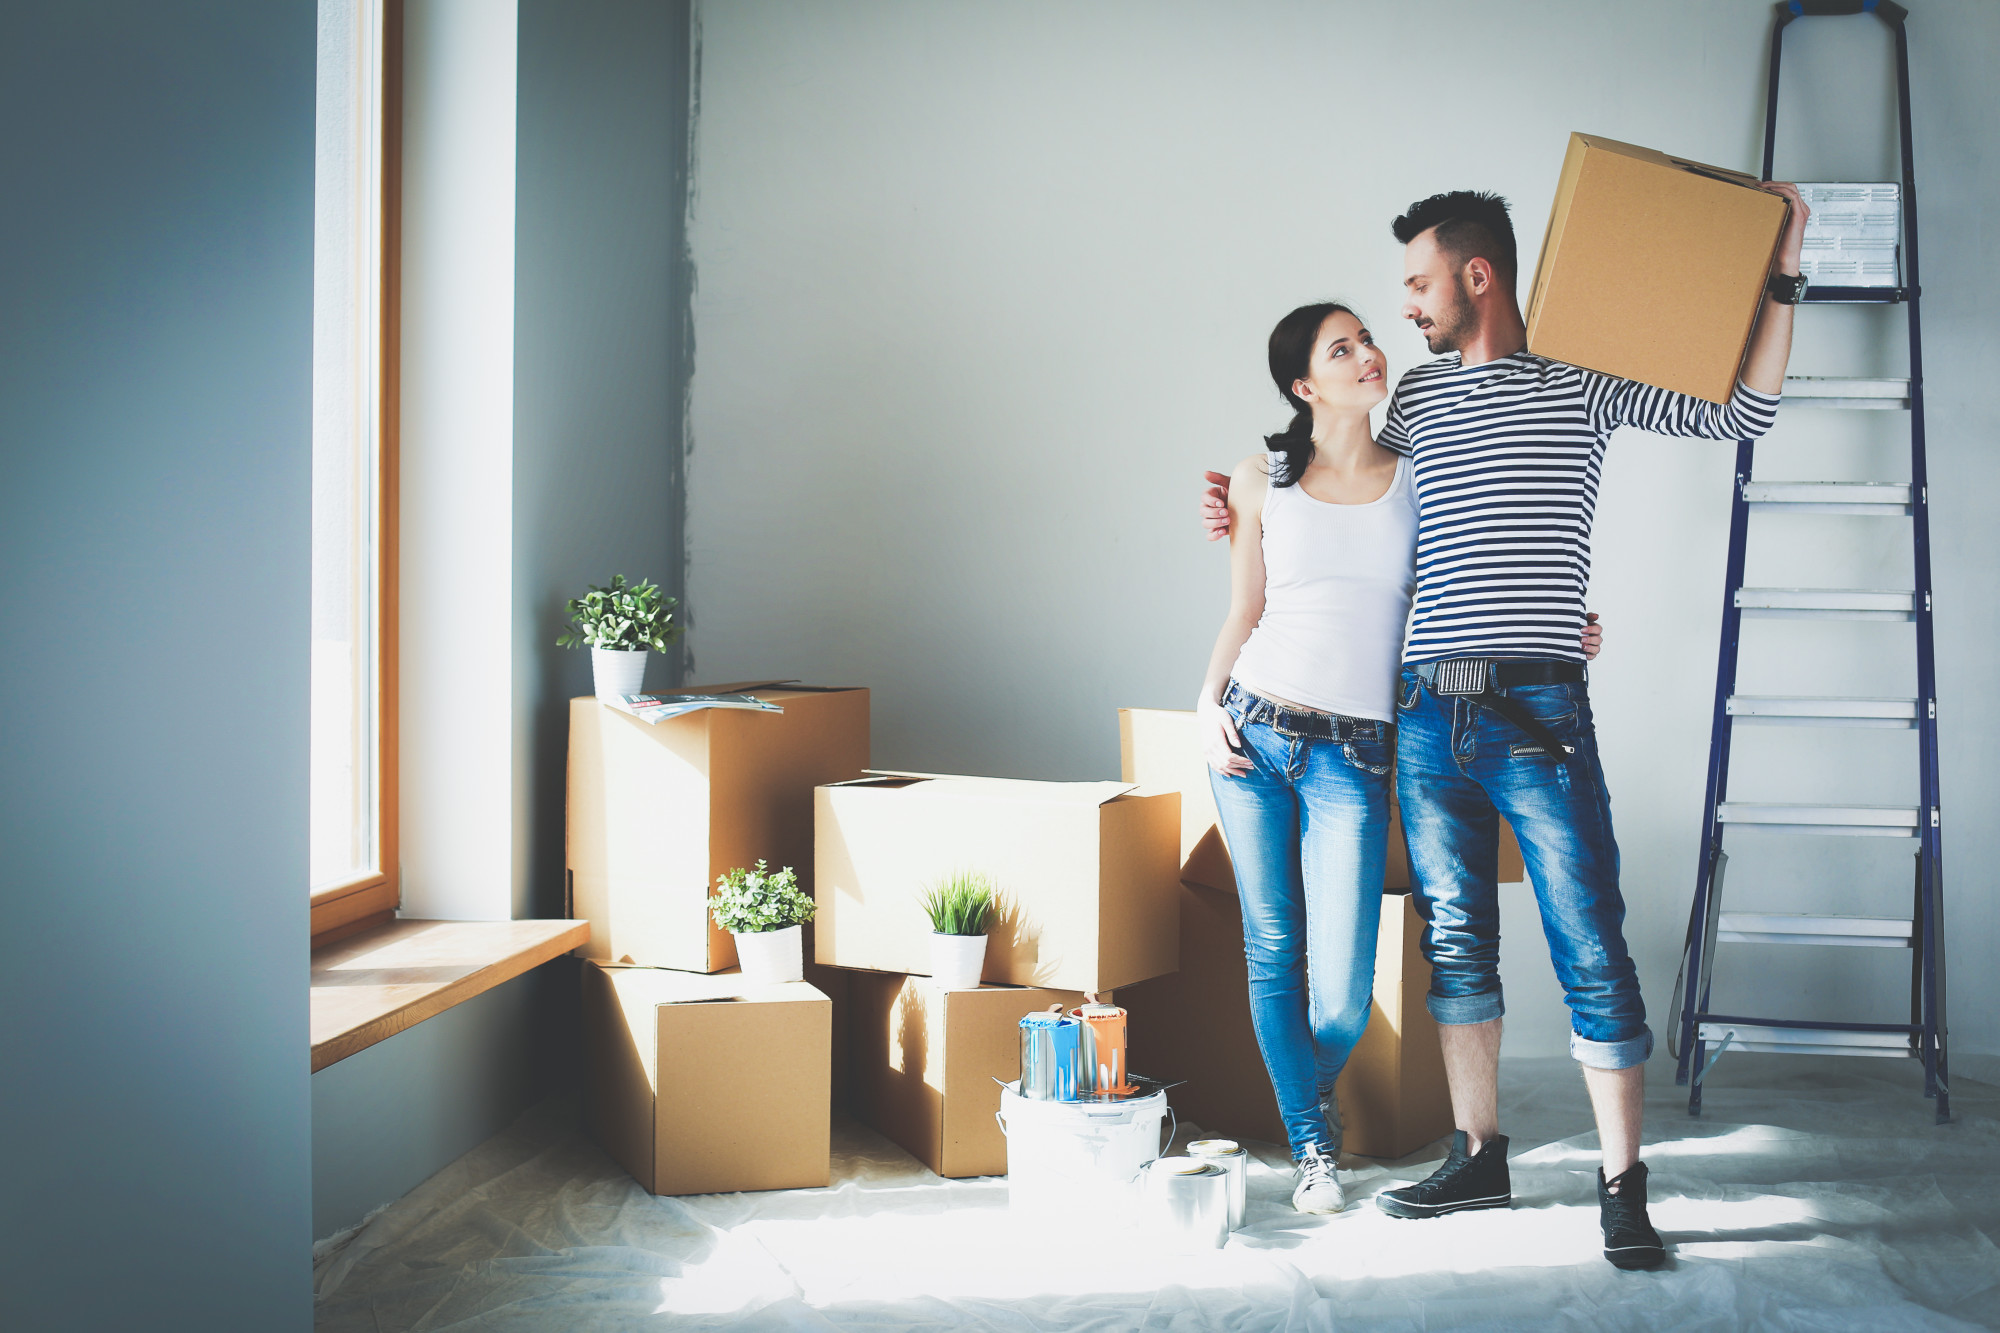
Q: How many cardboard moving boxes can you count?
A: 7